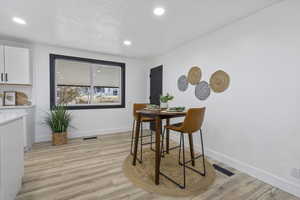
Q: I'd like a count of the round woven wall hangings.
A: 4